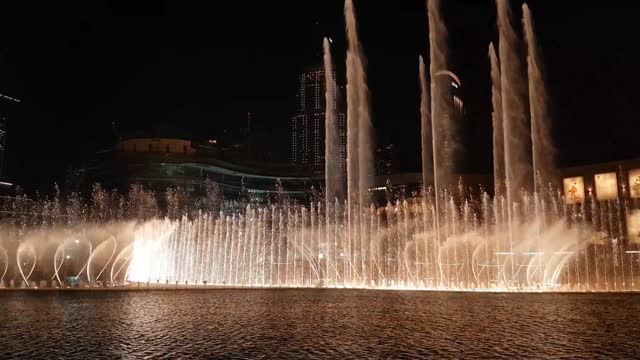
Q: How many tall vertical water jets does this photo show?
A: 7